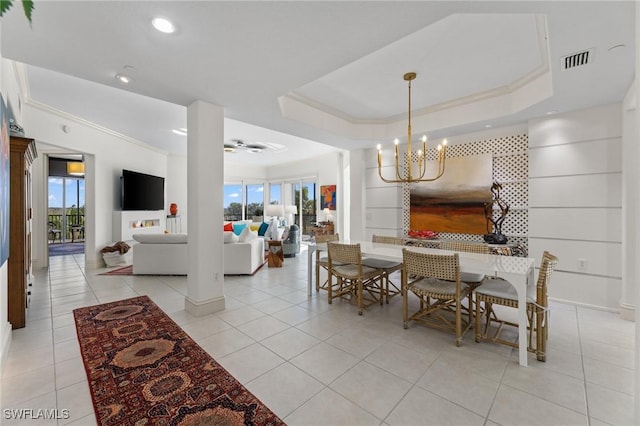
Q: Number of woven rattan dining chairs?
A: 6